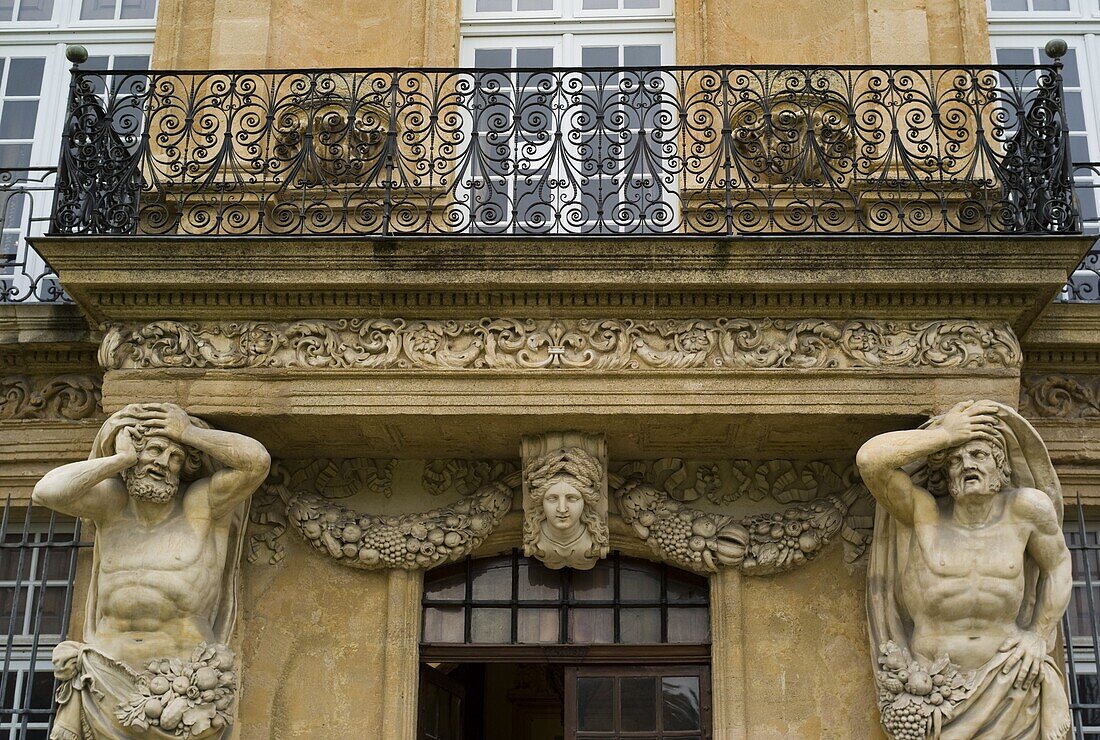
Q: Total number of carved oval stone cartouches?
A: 2